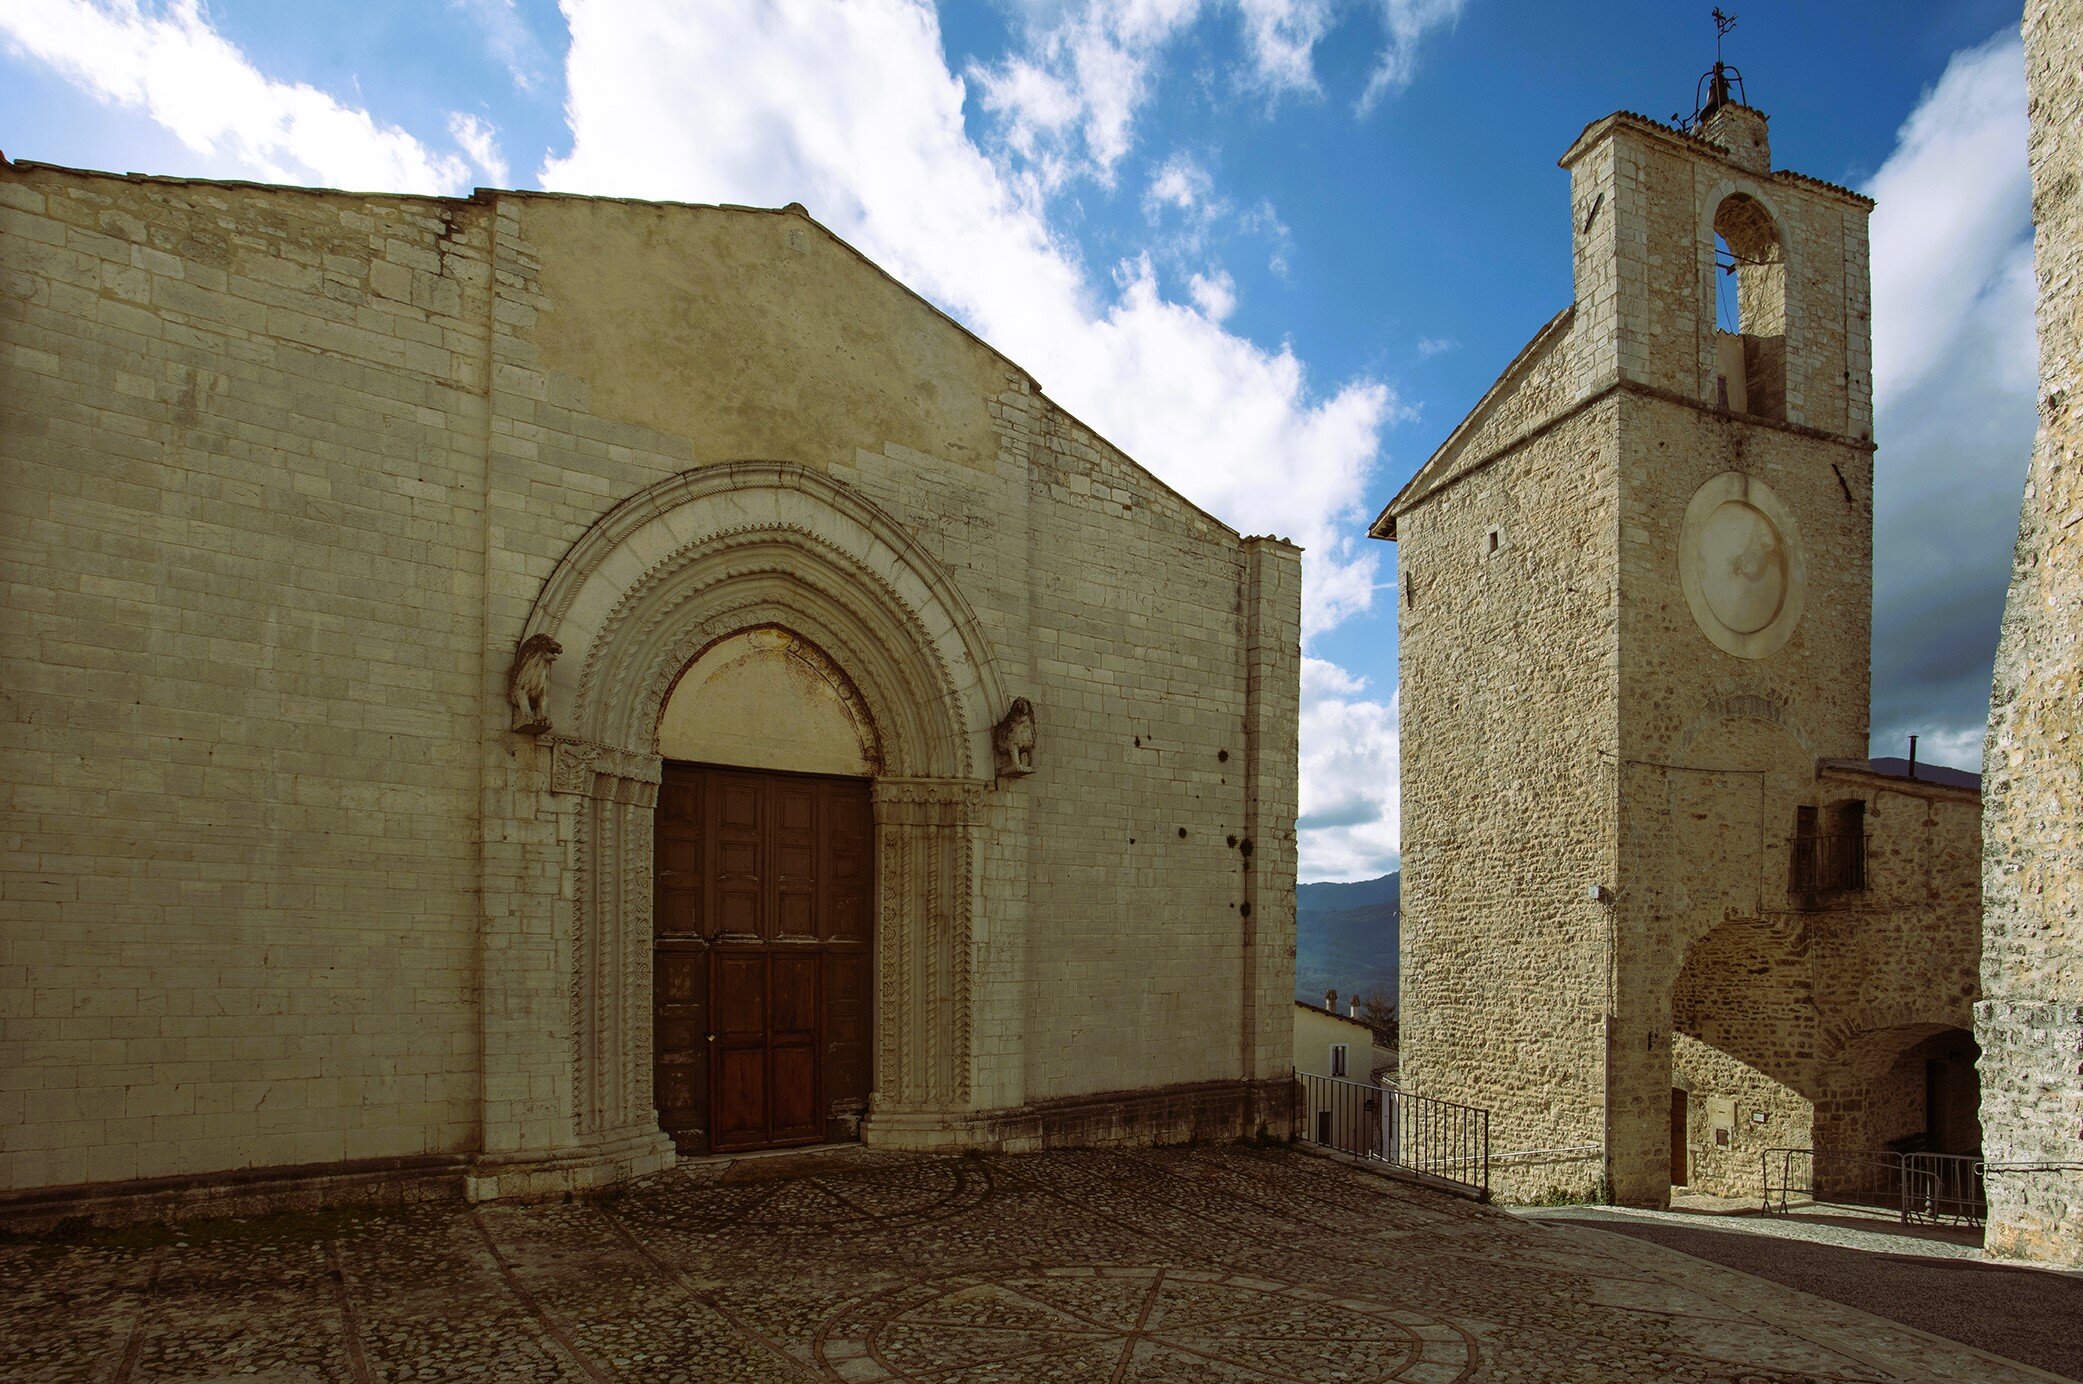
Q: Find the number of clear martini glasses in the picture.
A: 0